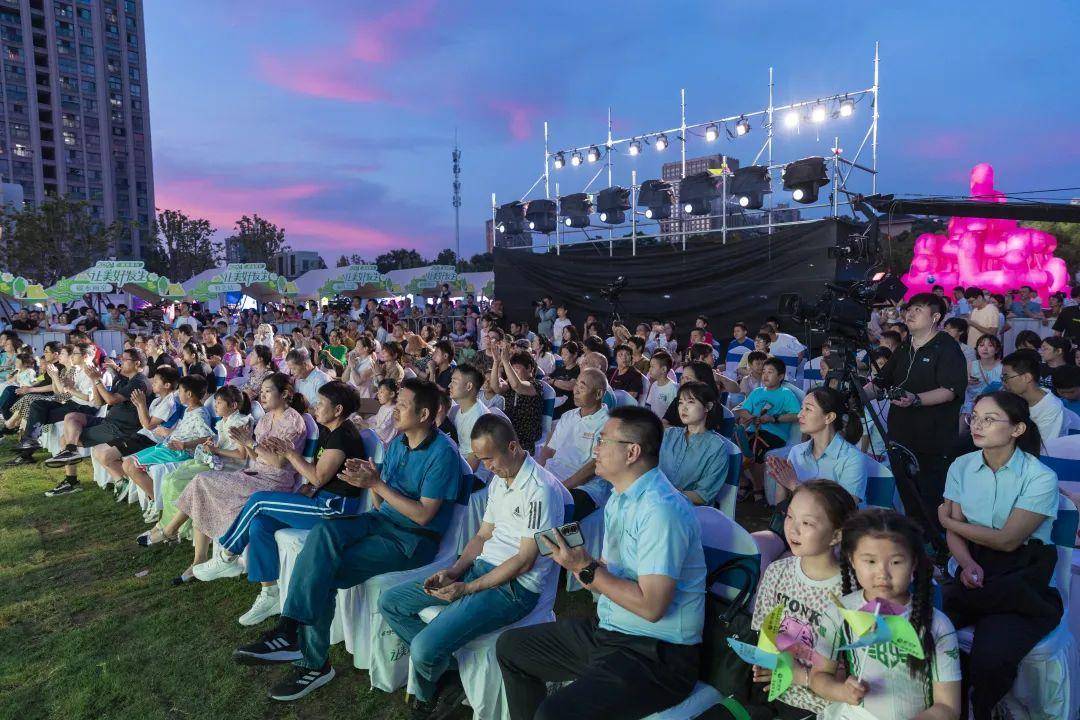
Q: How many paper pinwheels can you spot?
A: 2